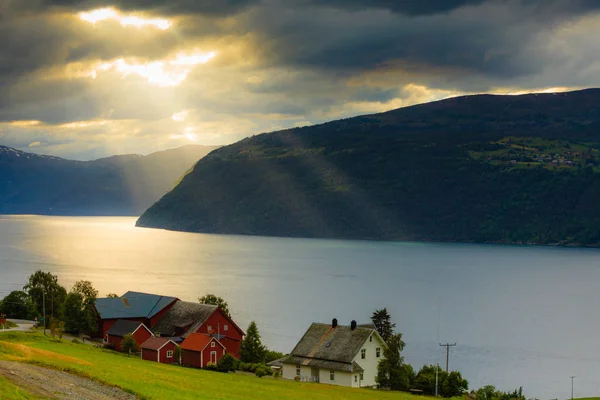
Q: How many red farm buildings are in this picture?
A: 5